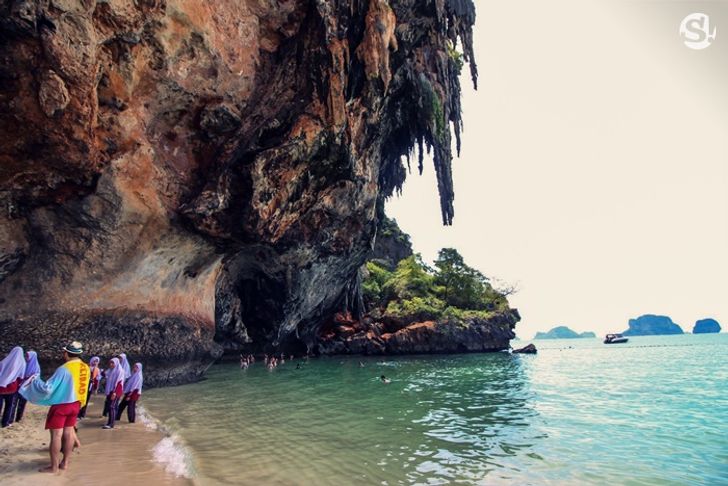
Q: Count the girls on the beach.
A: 6